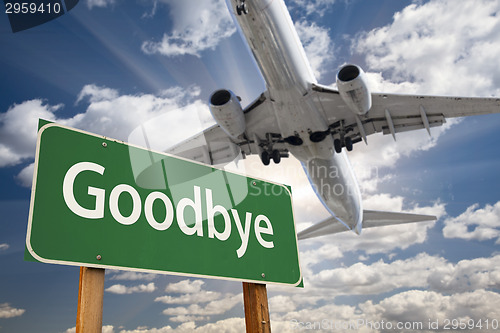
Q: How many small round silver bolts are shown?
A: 4